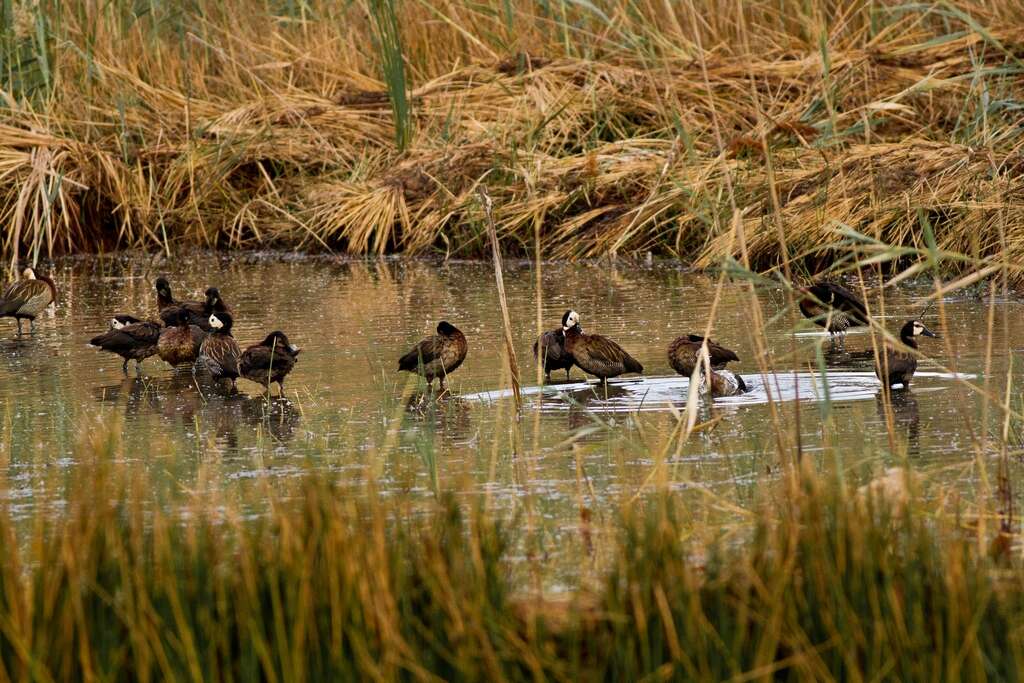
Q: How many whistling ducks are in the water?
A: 14